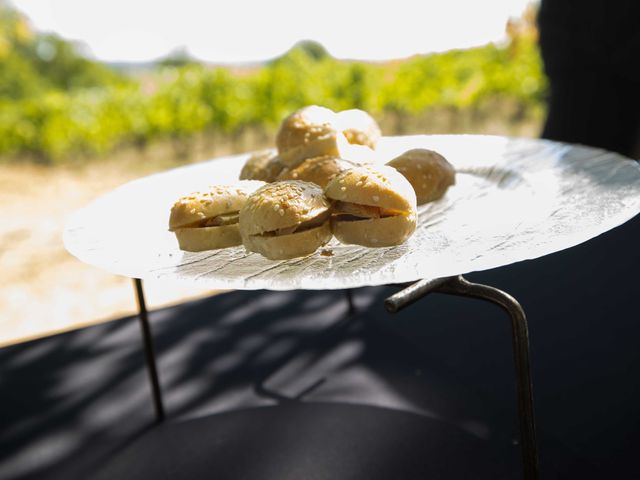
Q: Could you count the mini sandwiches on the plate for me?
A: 8